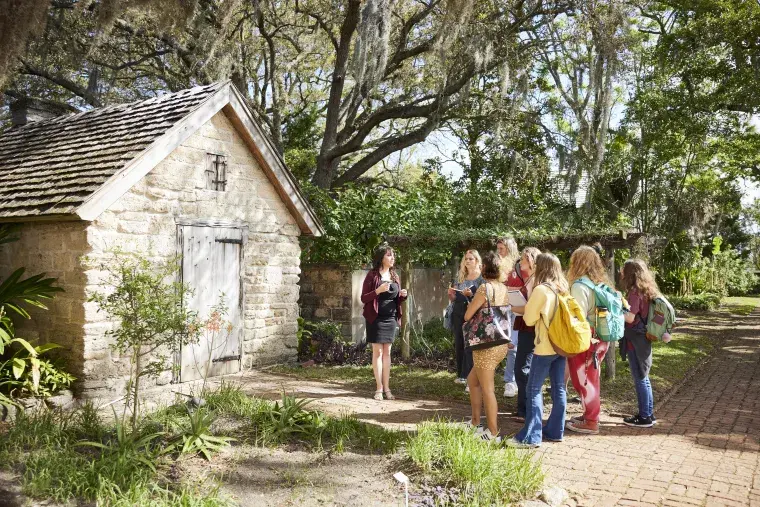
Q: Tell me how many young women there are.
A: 8